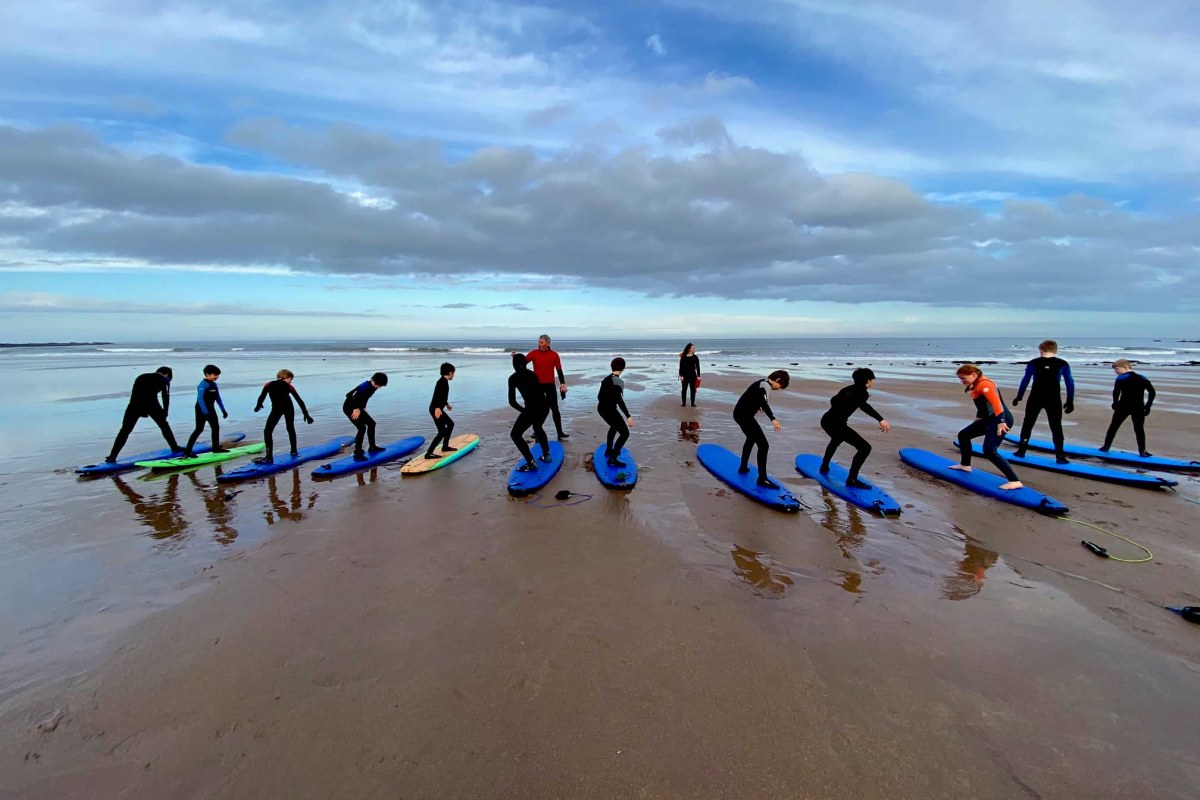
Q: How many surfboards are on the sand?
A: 12